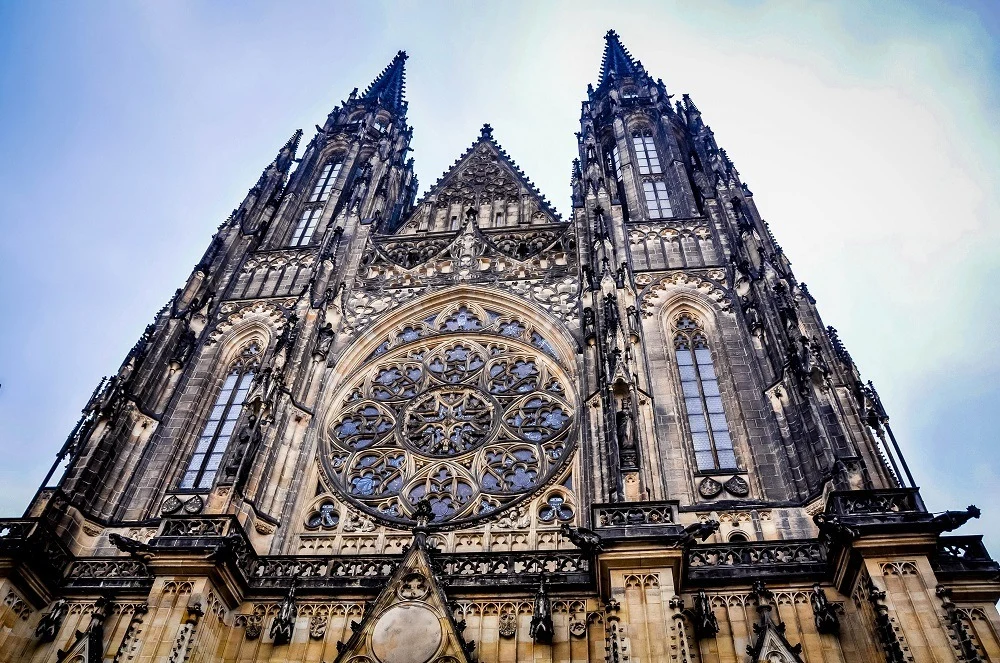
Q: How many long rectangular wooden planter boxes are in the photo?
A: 0